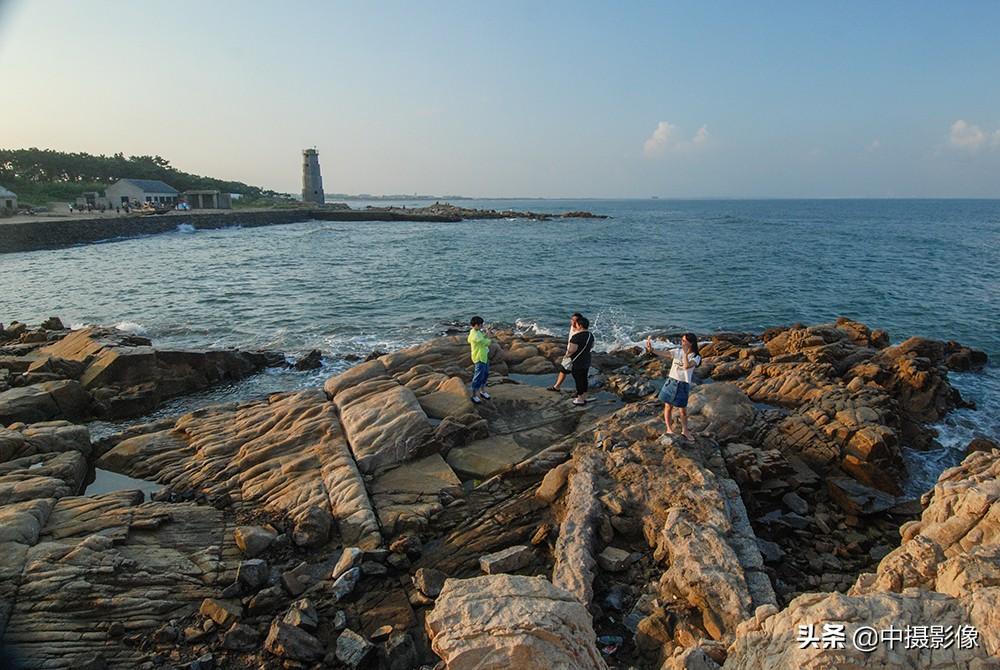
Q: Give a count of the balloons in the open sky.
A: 0